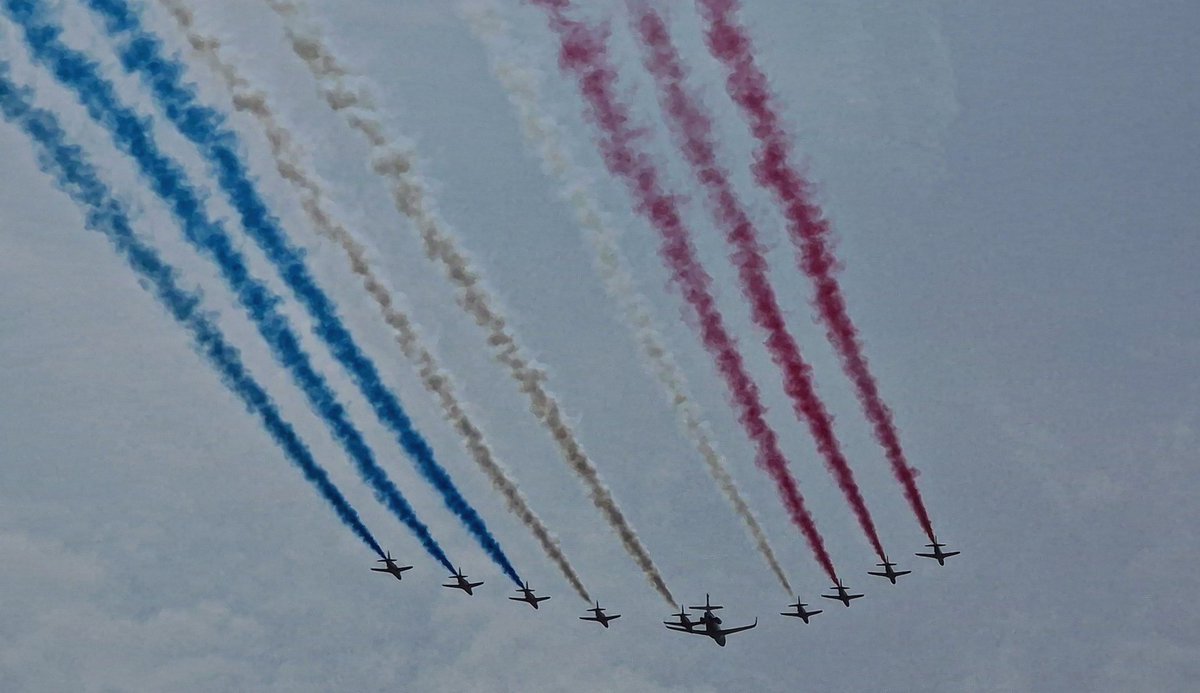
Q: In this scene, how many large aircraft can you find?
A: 1